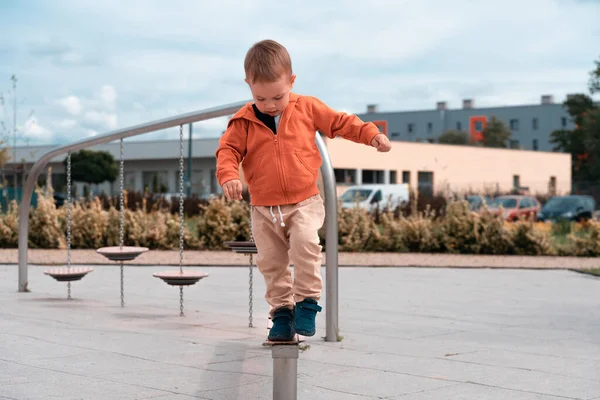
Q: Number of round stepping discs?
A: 4